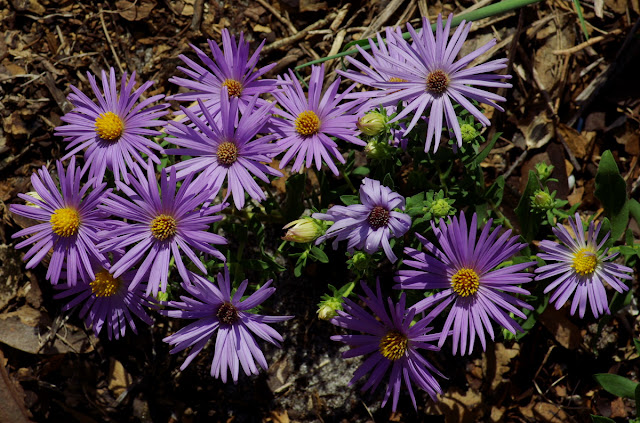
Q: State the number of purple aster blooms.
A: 14